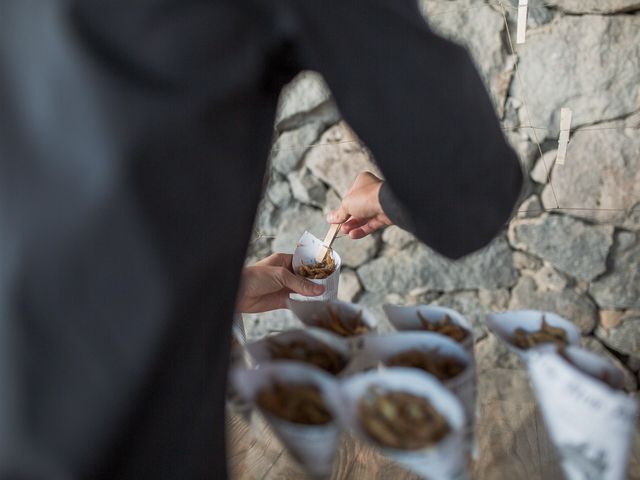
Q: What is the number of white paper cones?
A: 9